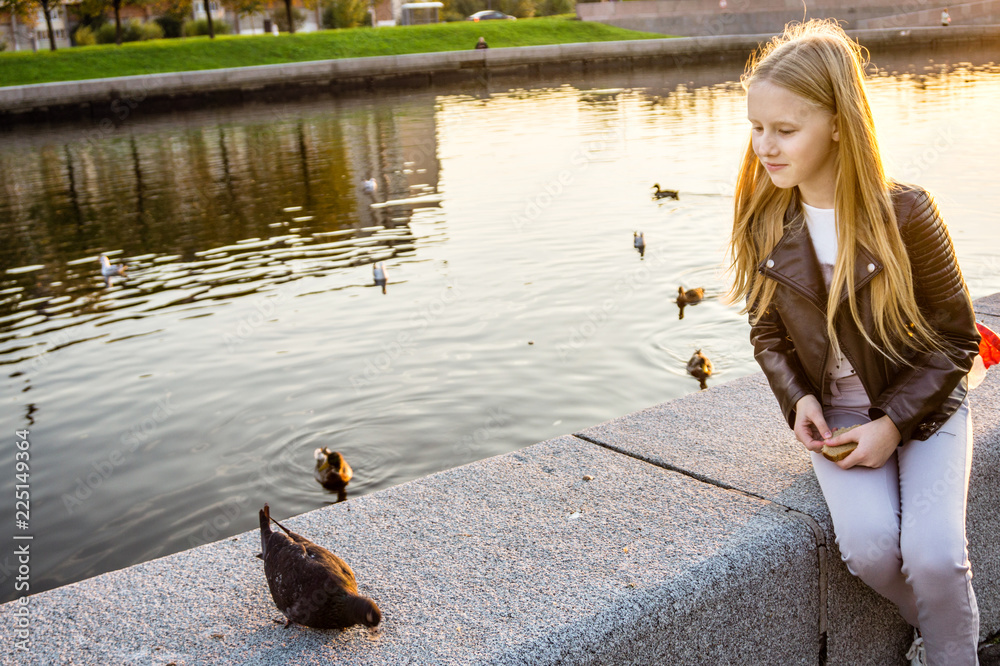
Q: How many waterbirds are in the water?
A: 8